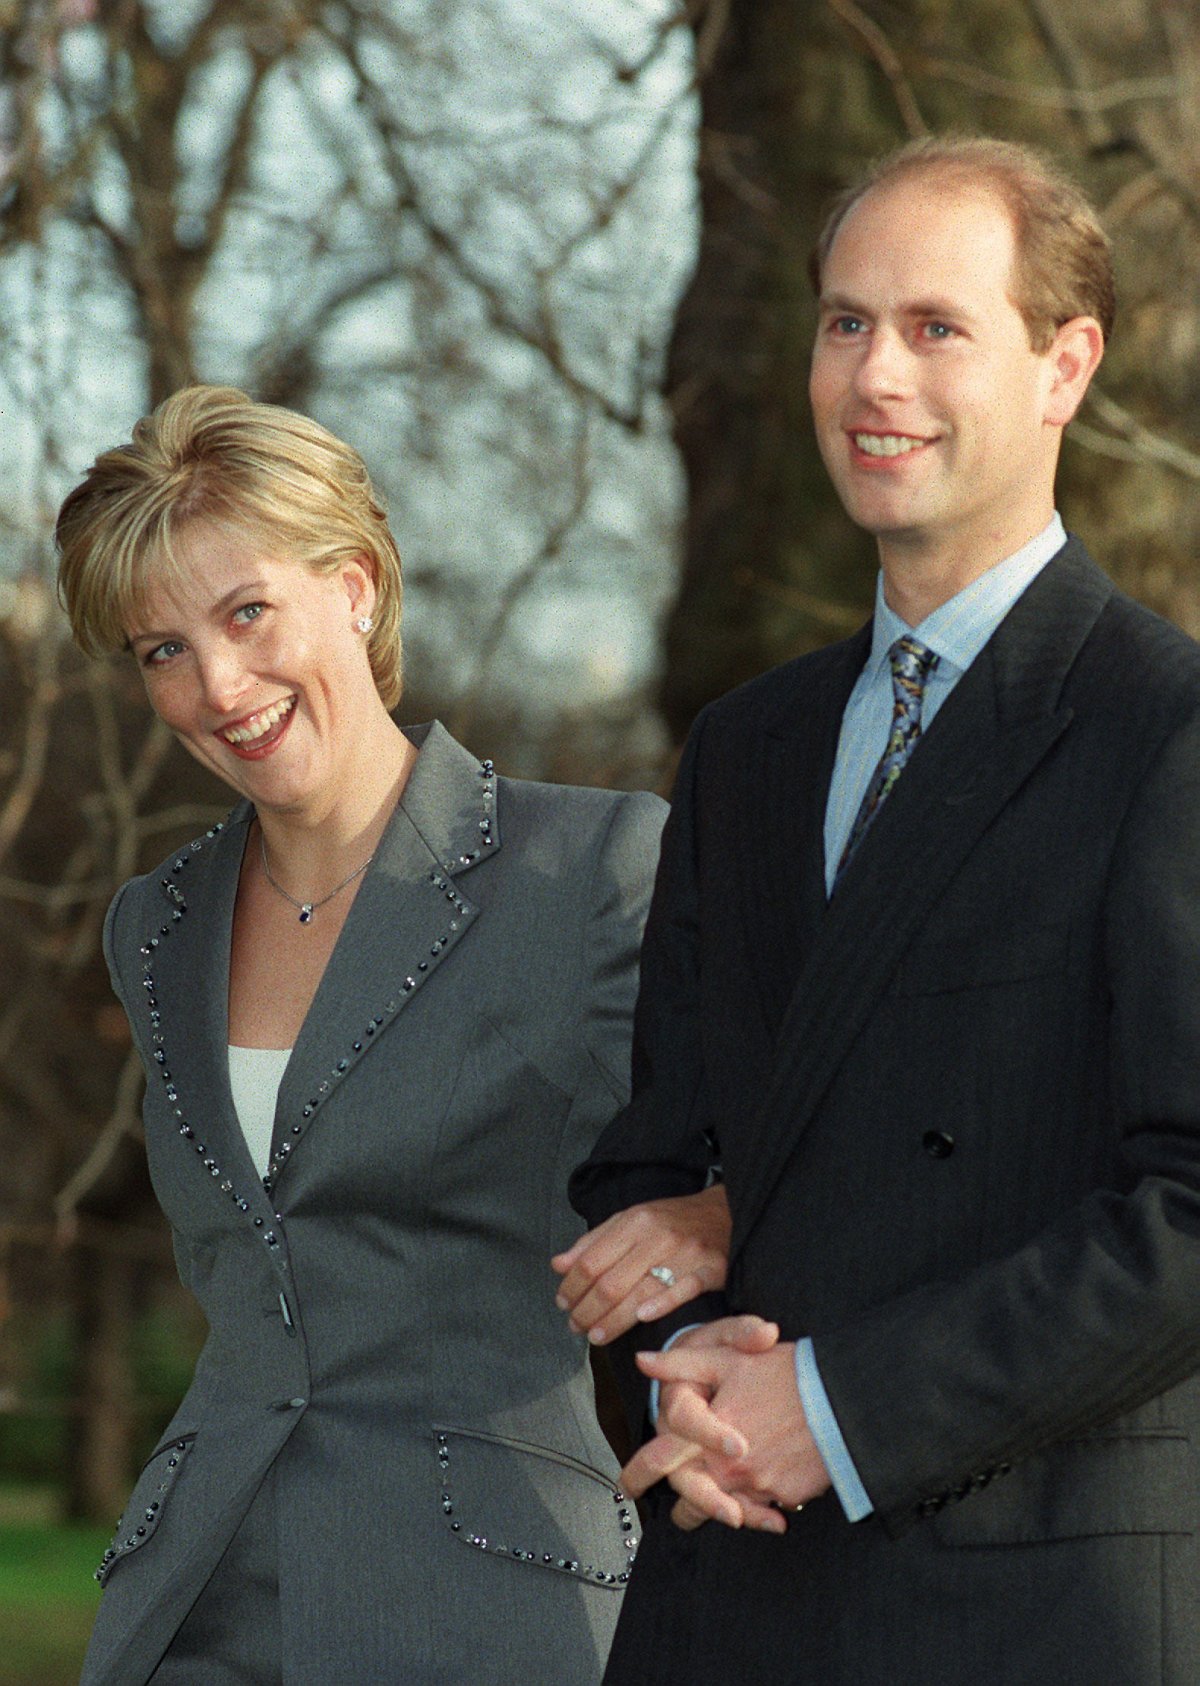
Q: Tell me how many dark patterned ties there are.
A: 1